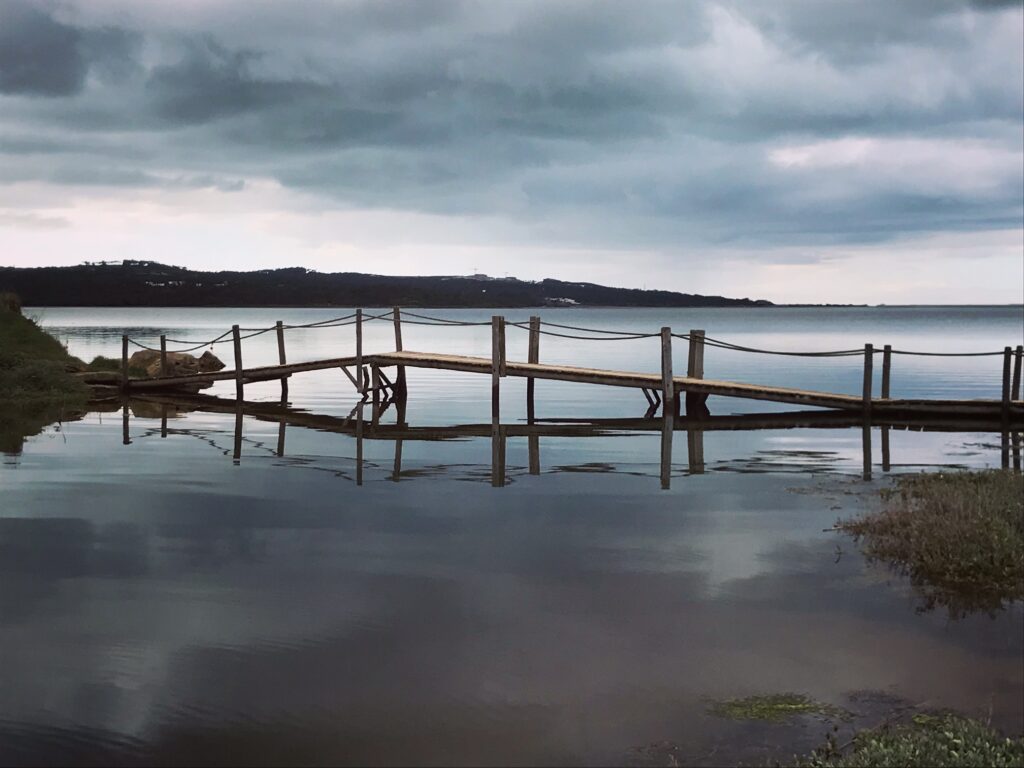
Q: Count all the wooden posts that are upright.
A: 14